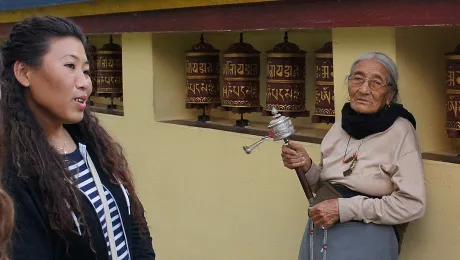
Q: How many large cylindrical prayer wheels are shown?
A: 7